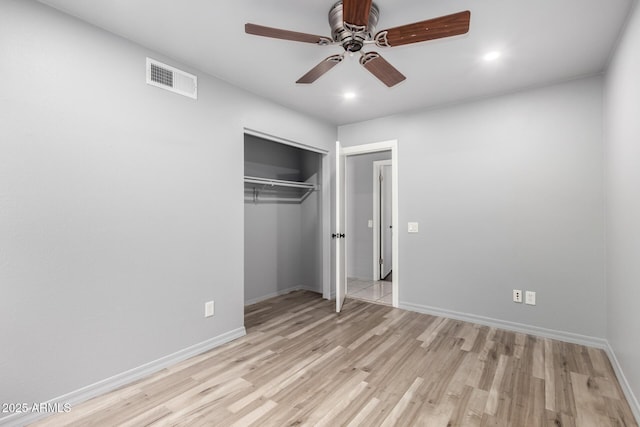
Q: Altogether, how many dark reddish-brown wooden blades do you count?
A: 5